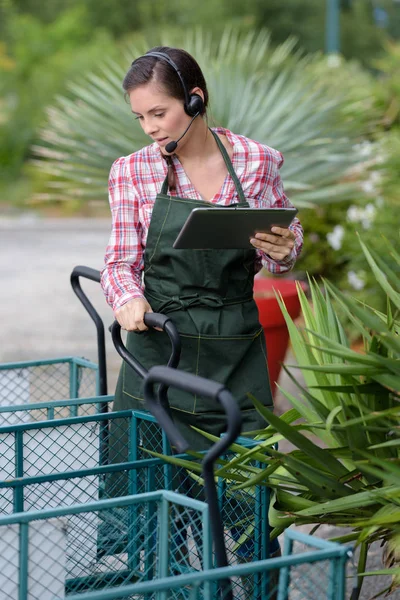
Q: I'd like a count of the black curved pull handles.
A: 3